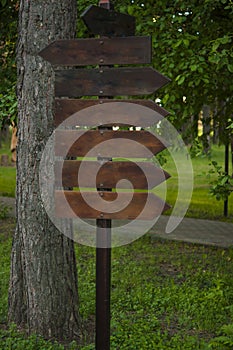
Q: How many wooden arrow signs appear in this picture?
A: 7